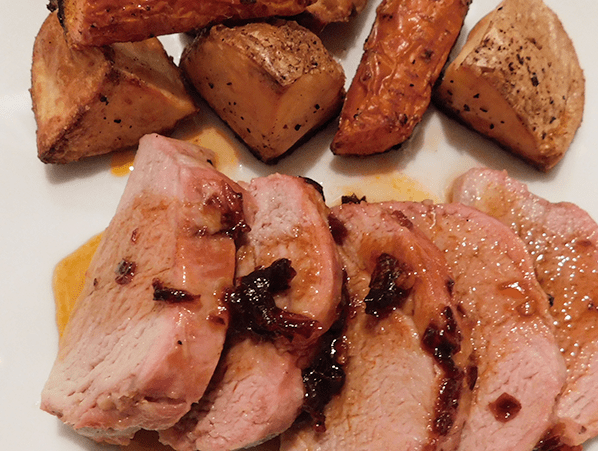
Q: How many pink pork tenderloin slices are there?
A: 5